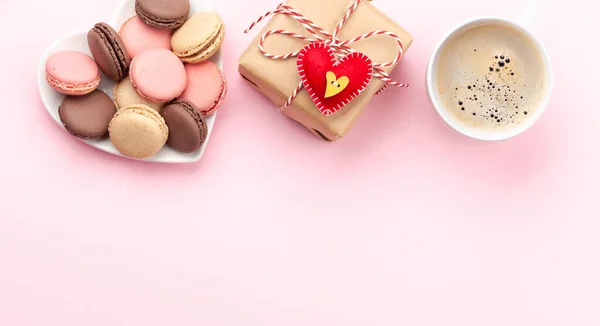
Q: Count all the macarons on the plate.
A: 11